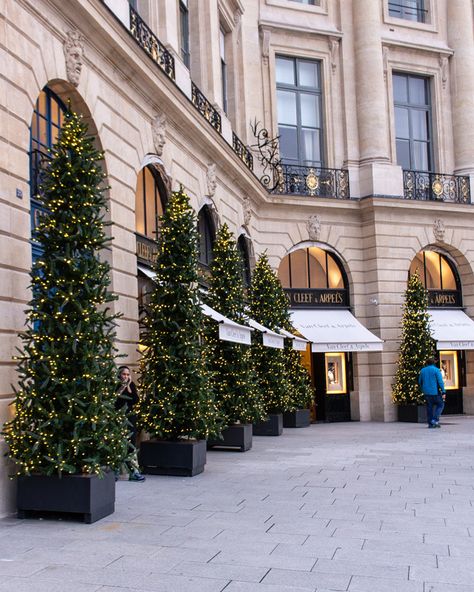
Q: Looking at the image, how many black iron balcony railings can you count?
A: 5